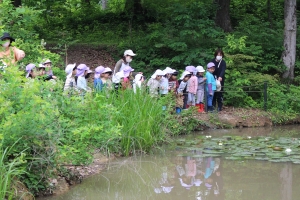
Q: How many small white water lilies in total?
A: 4